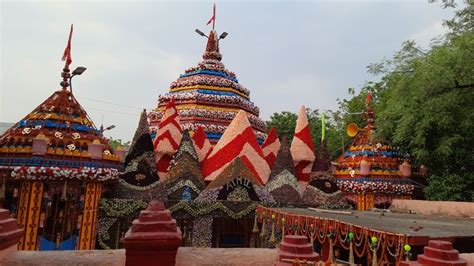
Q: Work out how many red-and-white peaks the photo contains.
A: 5